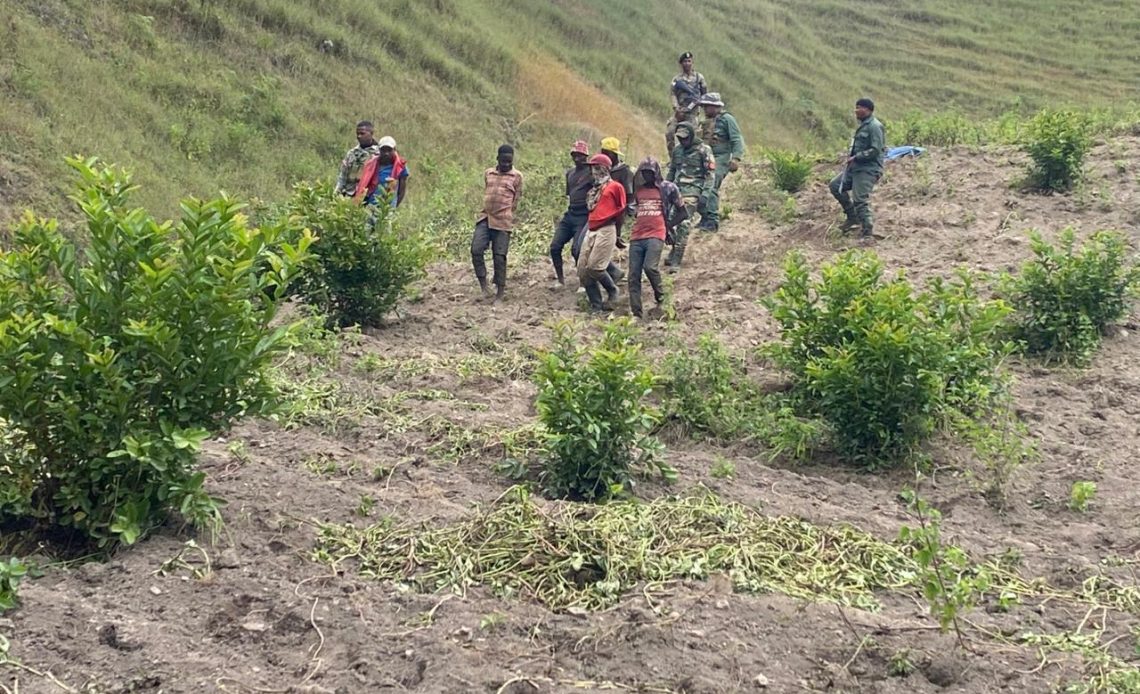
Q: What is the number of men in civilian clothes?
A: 6